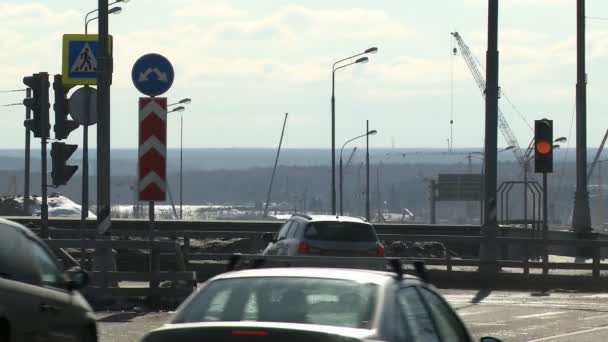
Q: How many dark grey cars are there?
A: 1